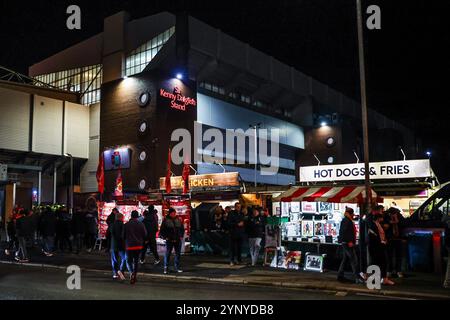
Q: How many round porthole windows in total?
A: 6